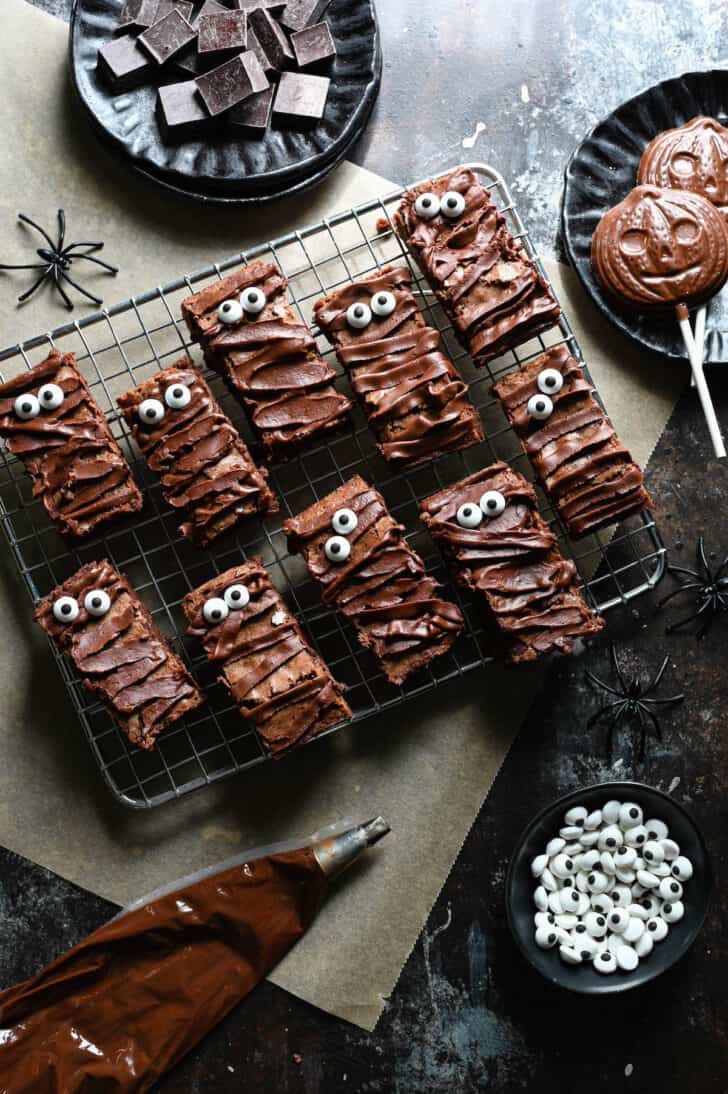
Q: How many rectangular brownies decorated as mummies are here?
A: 10